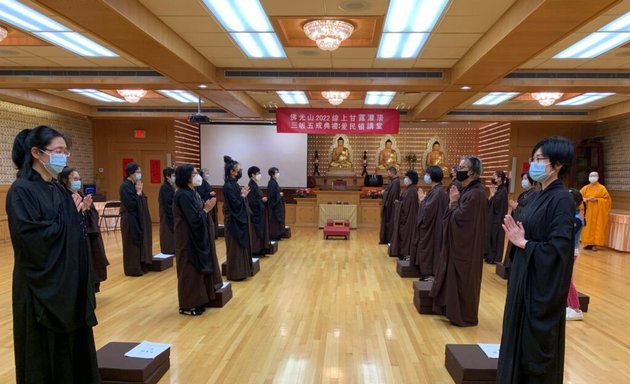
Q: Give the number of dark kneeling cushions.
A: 13